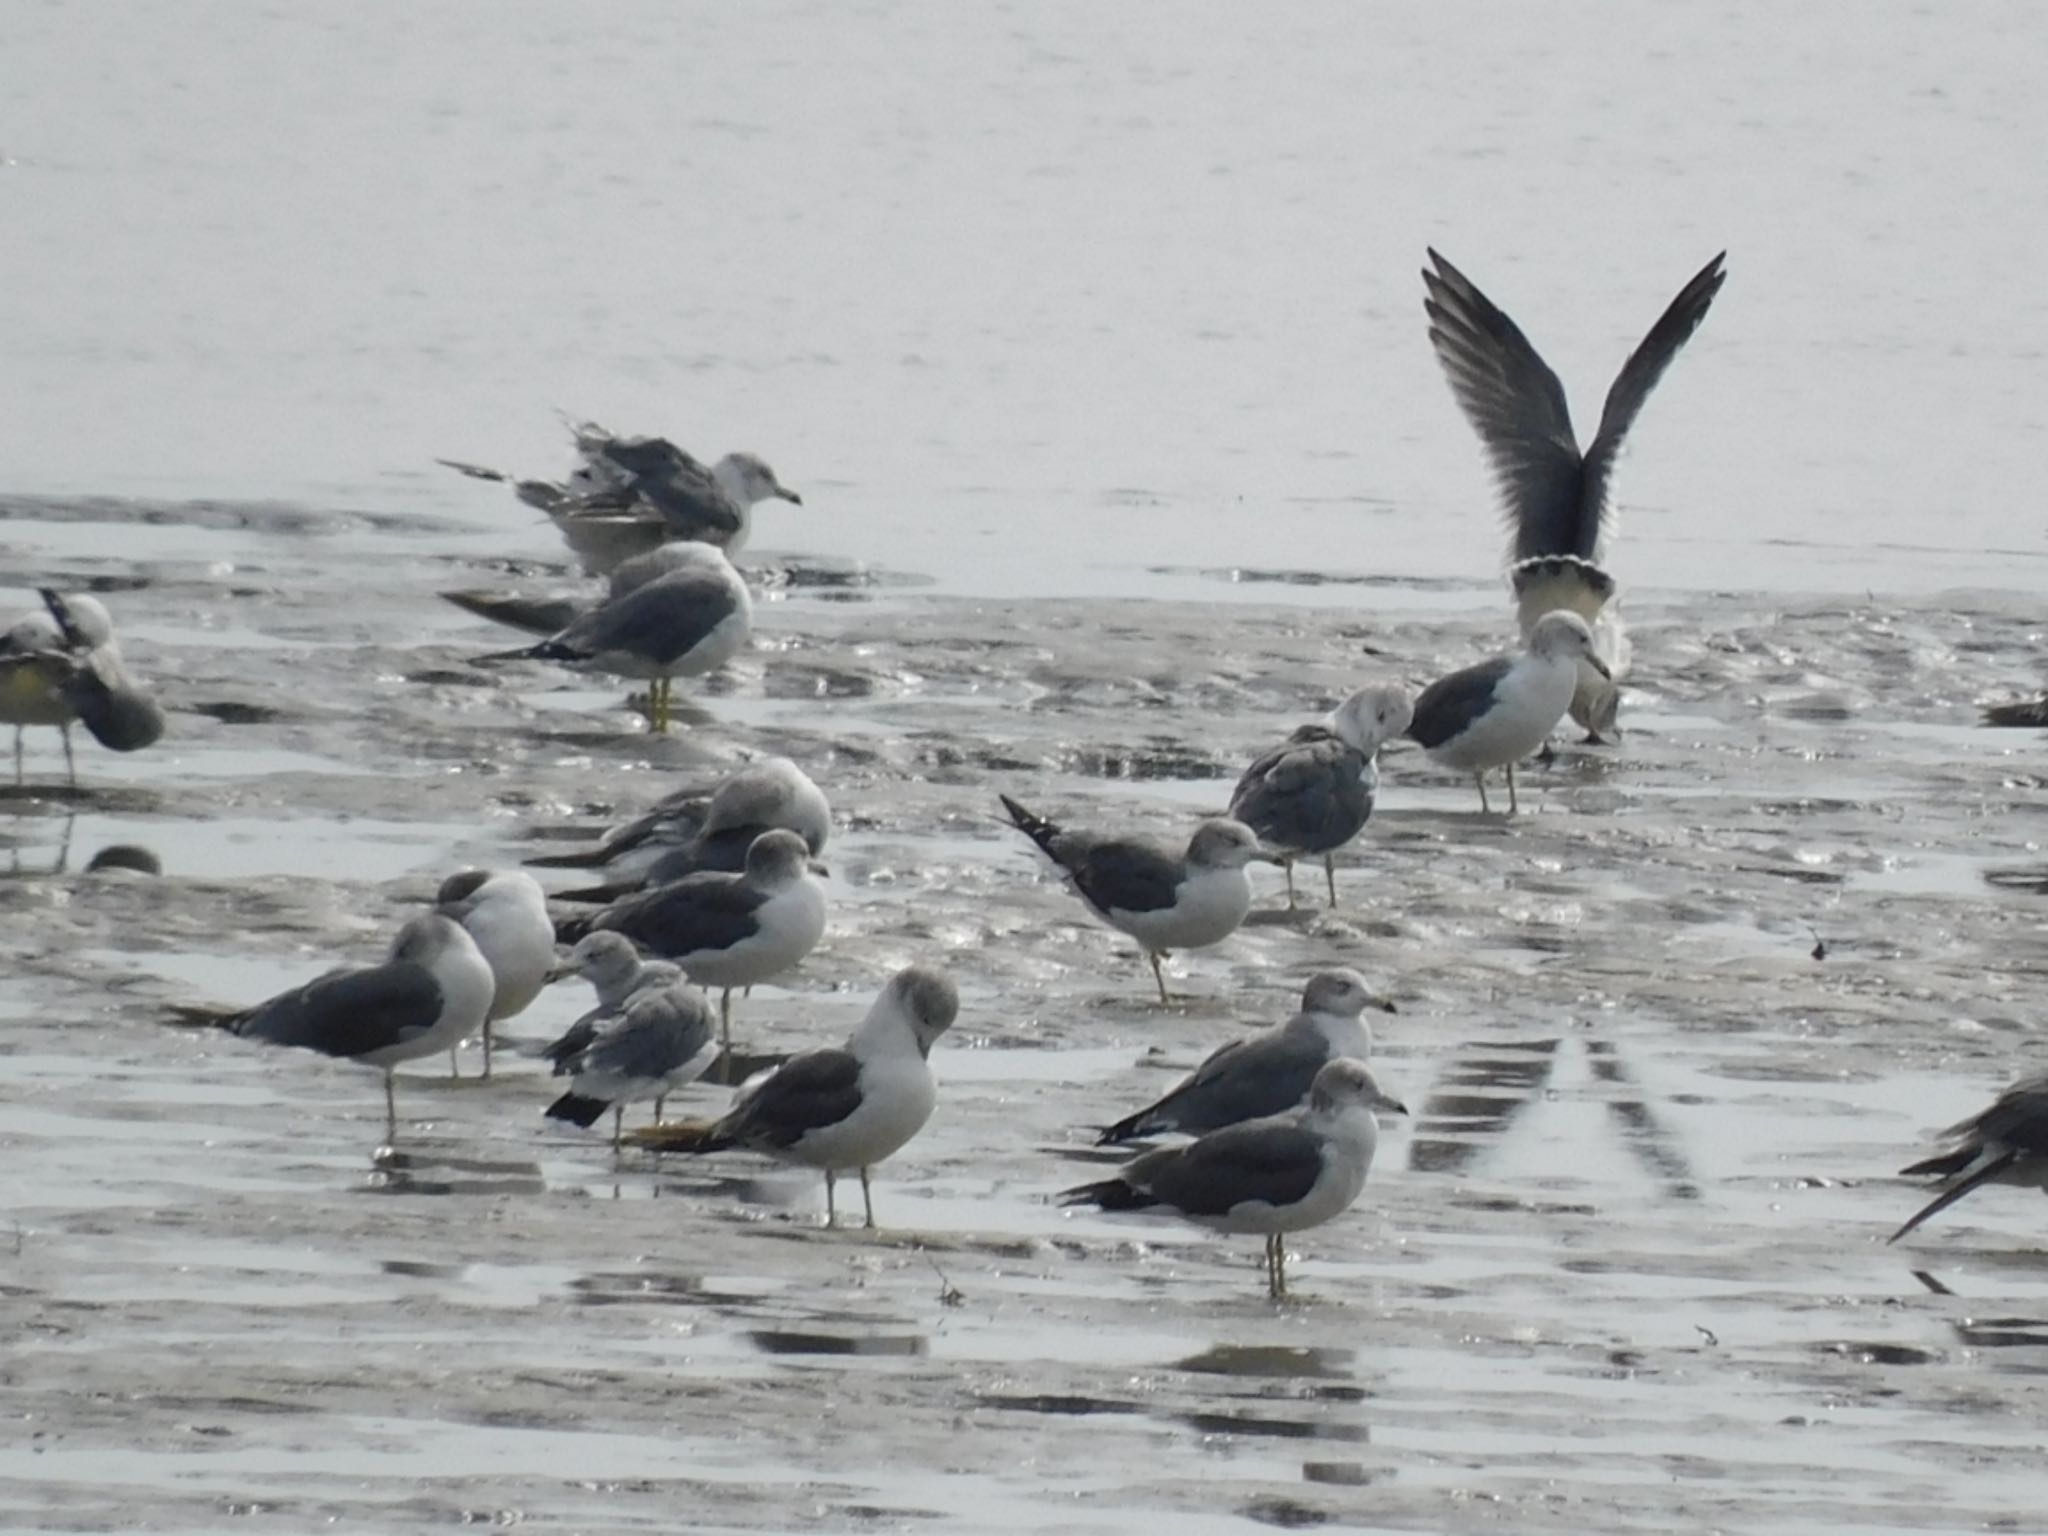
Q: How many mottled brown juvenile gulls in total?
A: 0